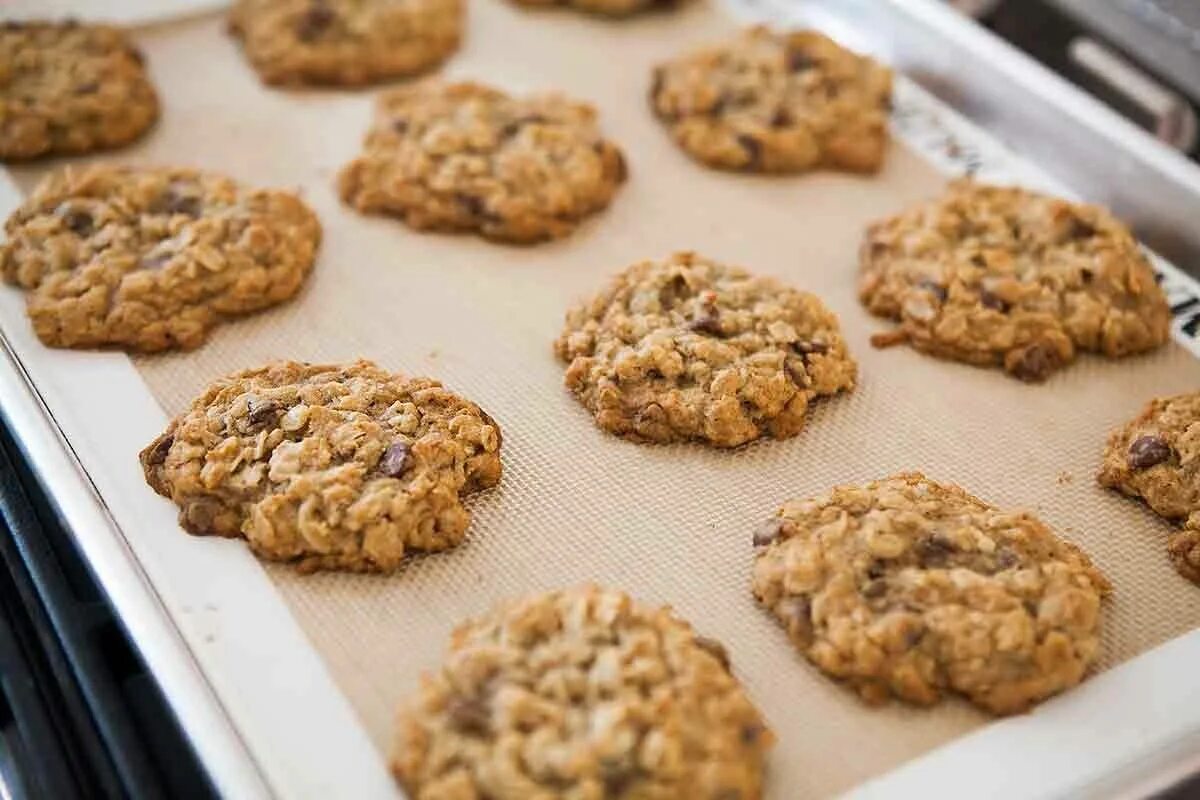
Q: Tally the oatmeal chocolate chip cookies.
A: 12